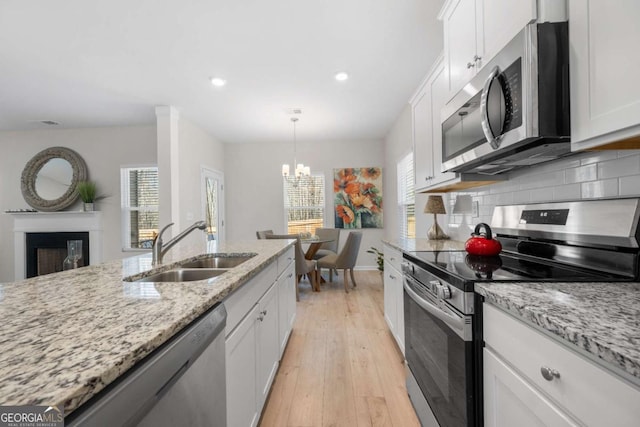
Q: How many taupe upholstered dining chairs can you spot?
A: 4